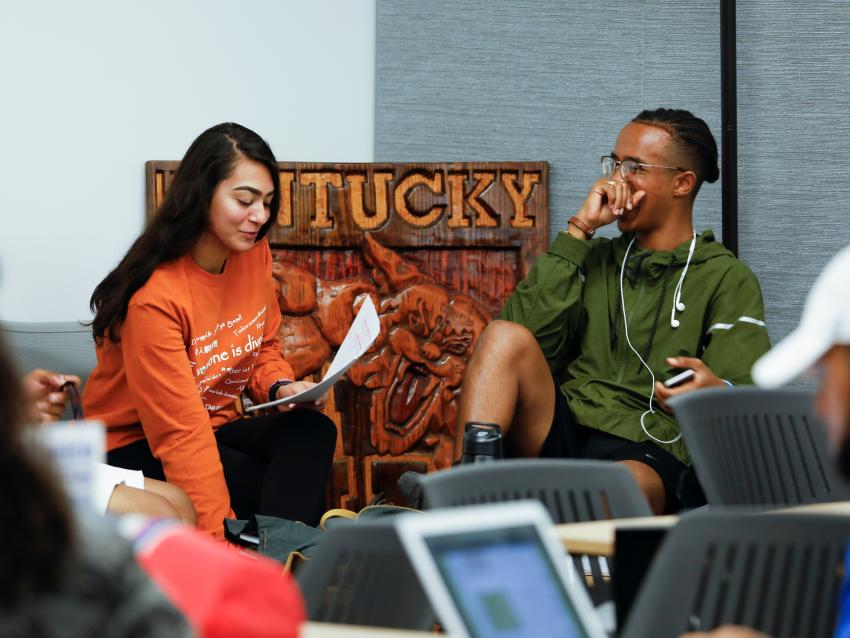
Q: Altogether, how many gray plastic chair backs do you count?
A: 4